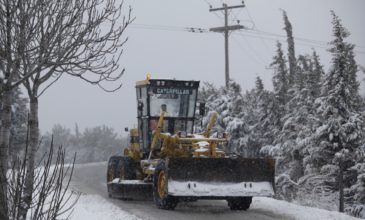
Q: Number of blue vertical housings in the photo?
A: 0